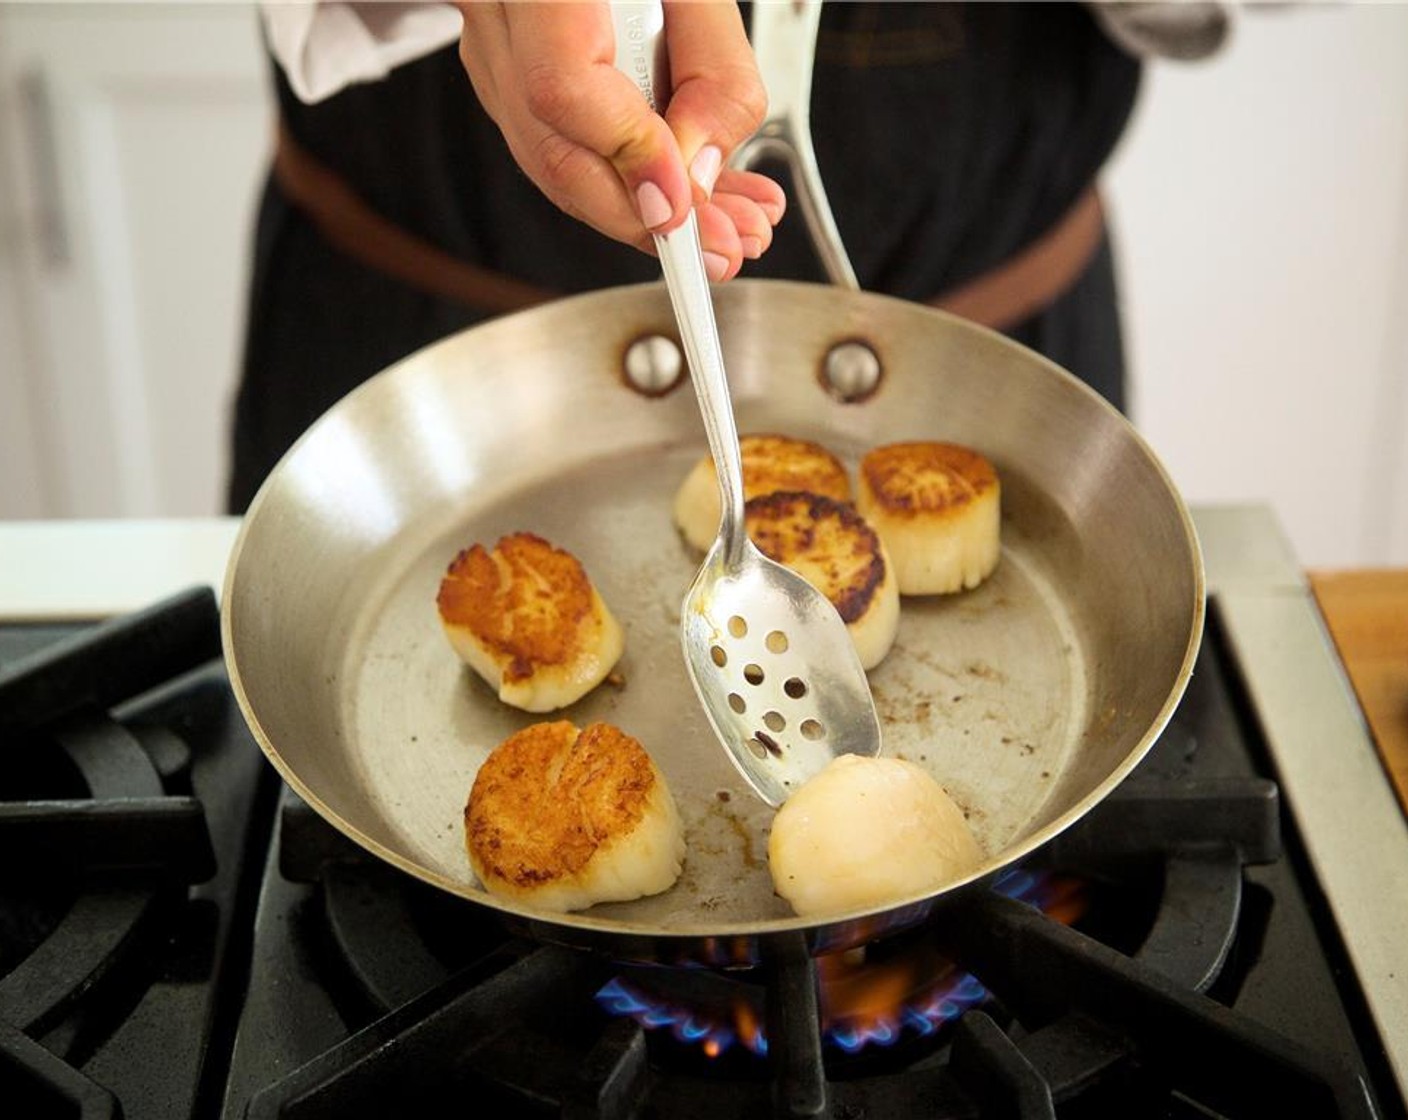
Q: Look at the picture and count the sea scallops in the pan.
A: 6